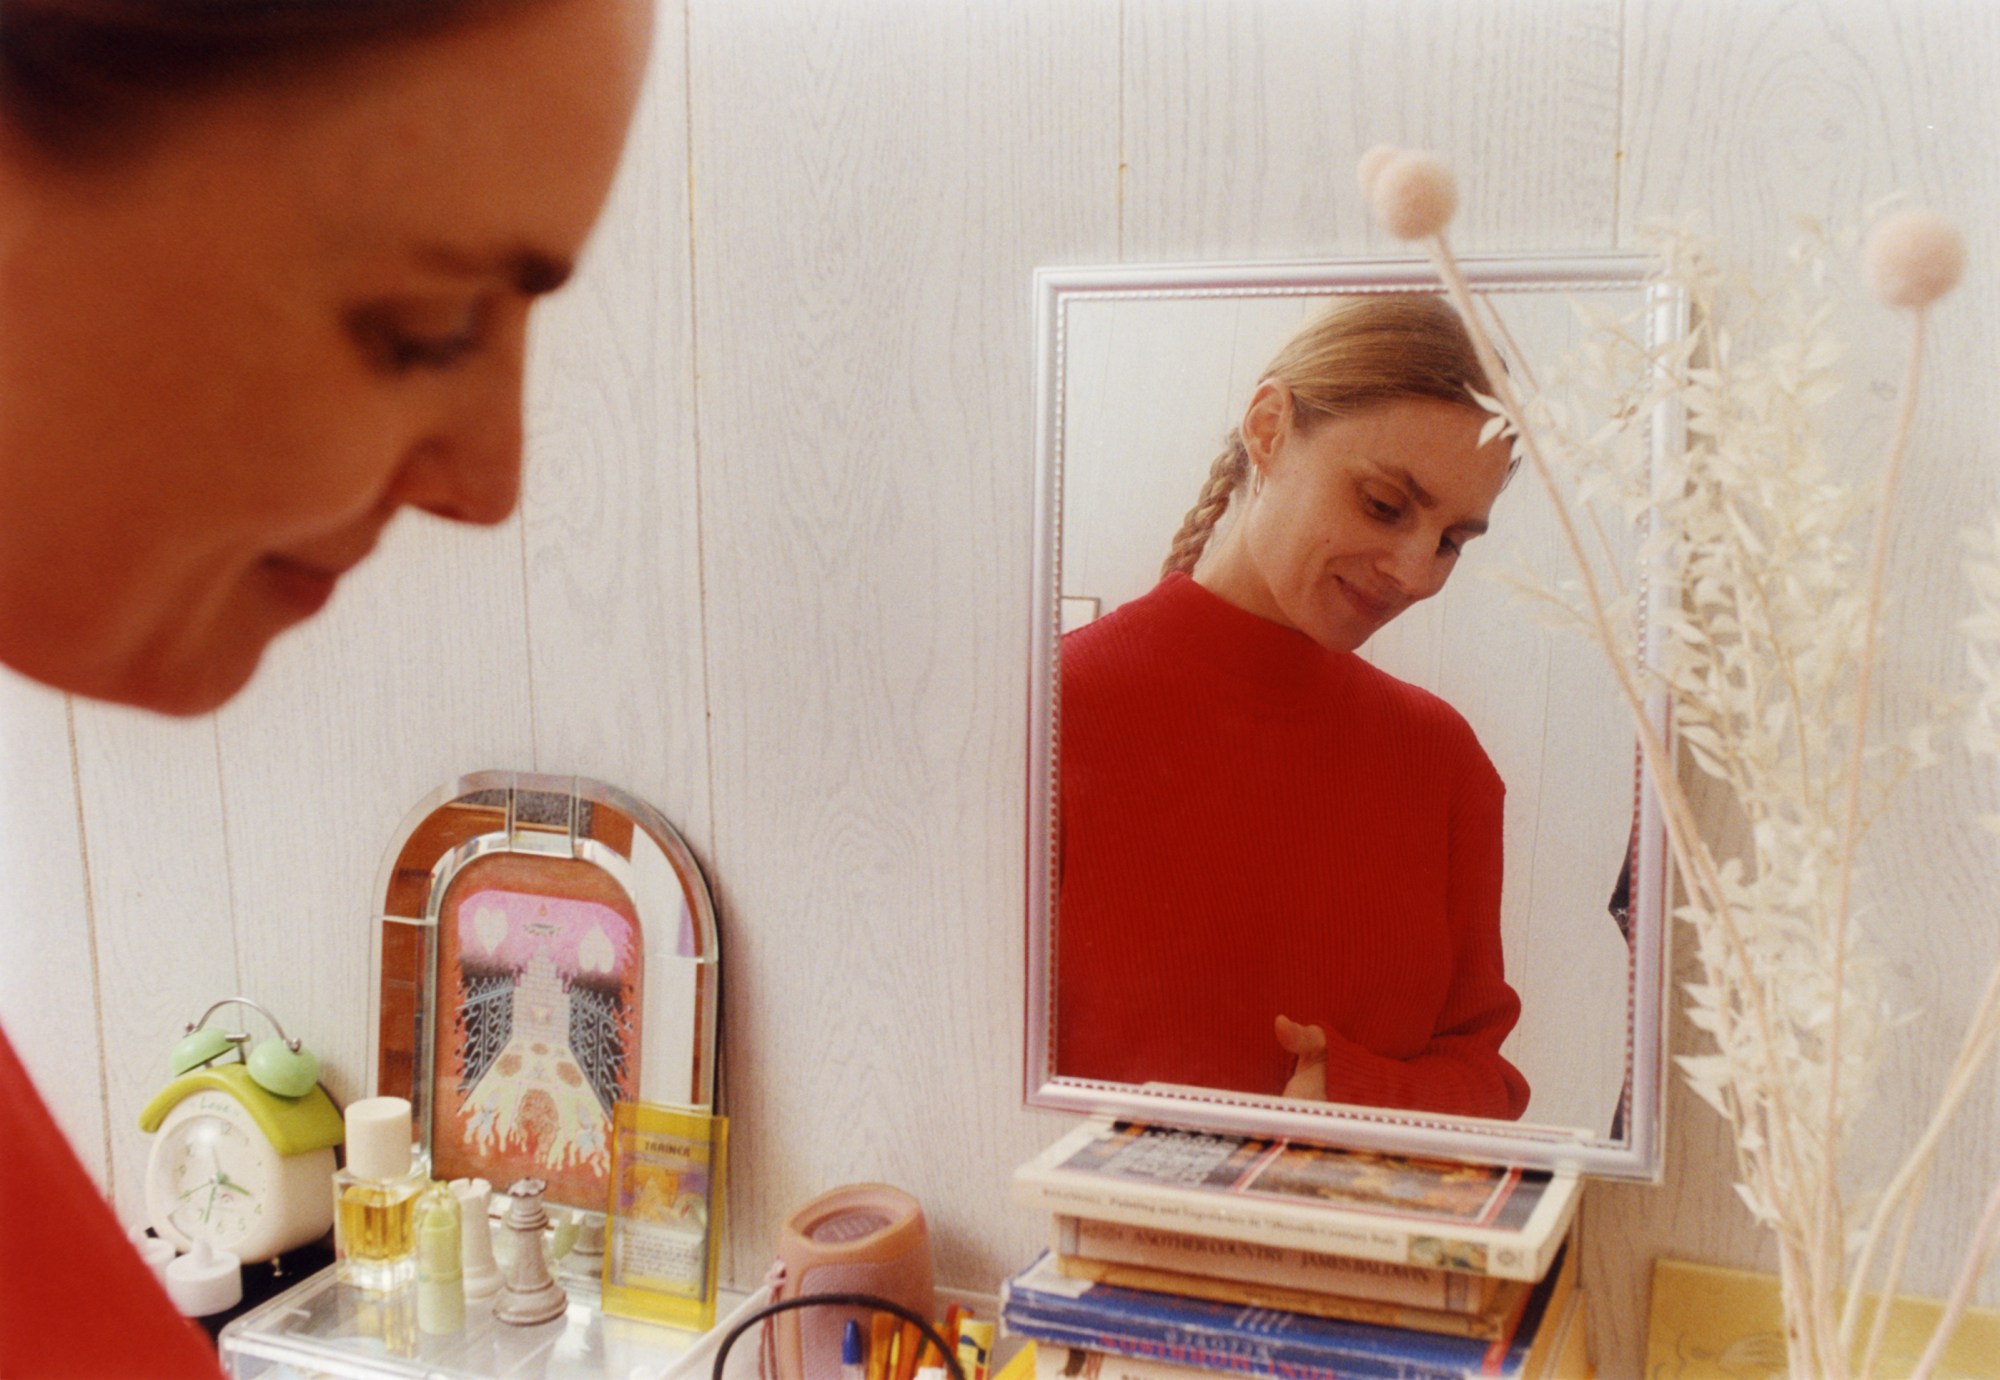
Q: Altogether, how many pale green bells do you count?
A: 2